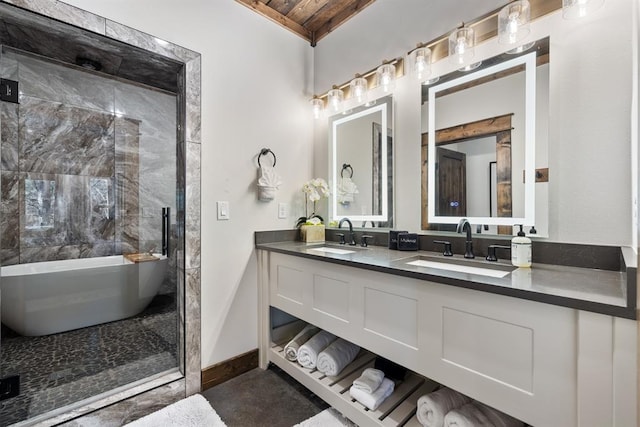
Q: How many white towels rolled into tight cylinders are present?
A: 5